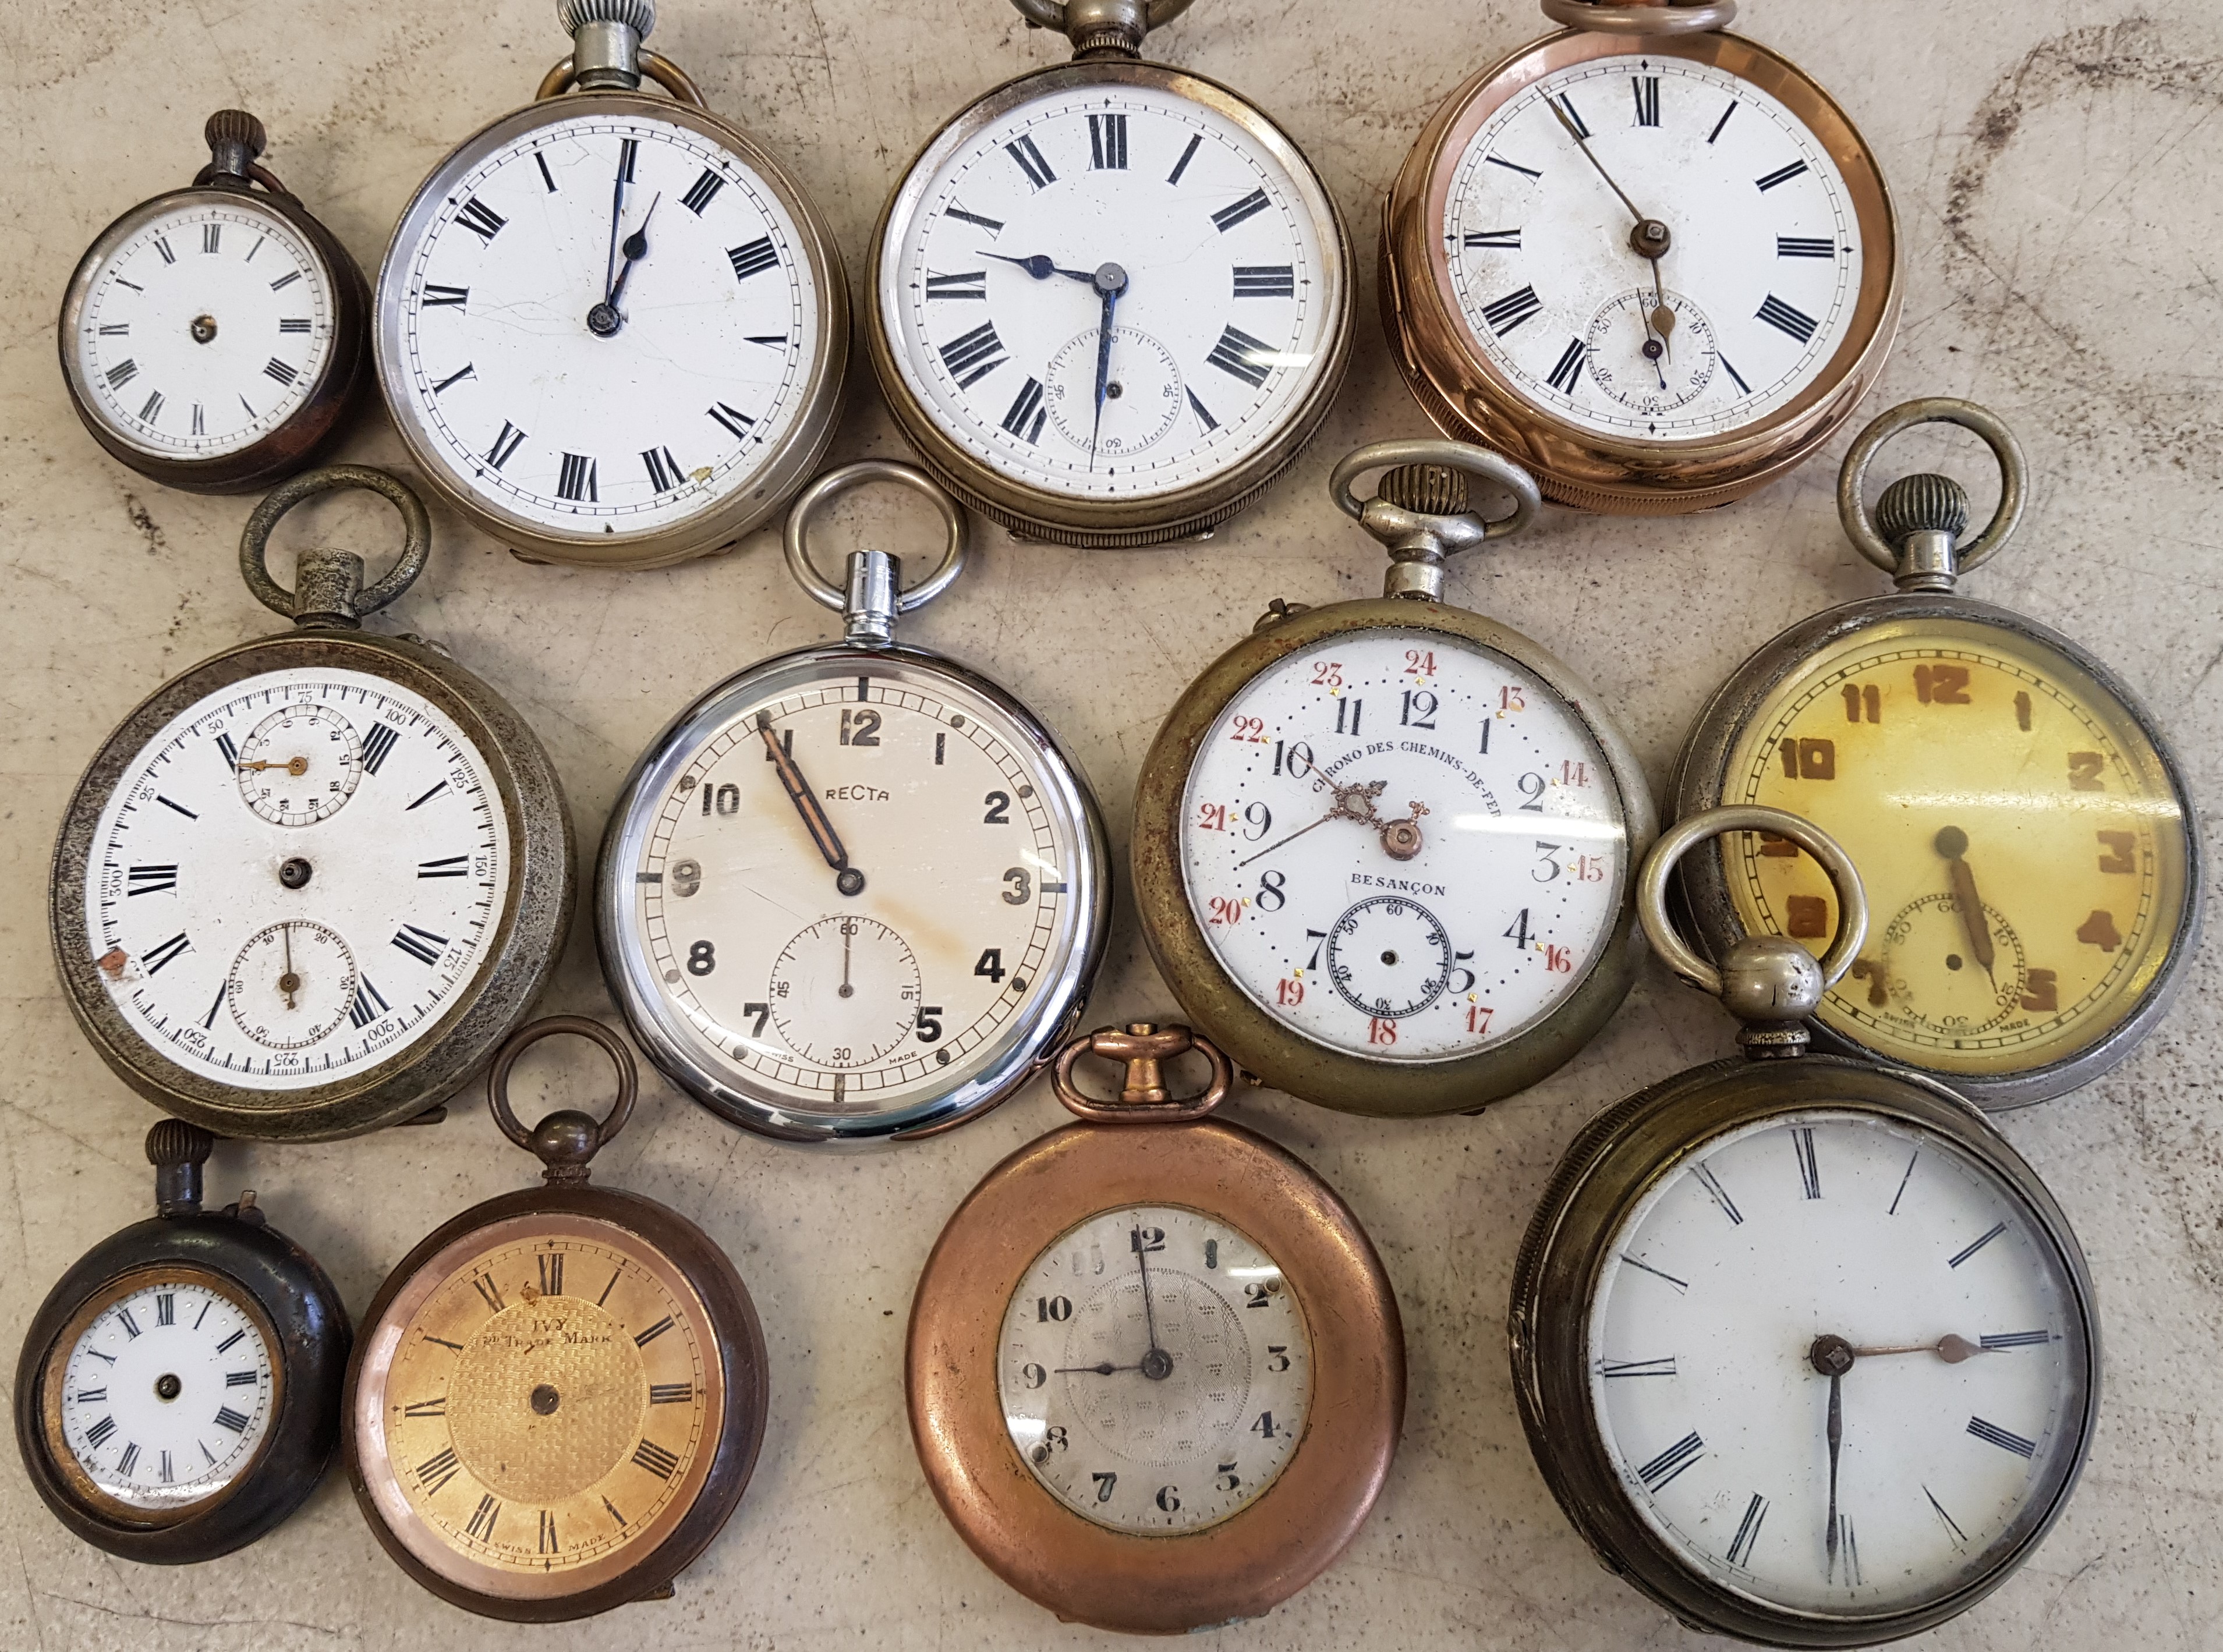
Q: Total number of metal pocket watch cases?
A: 12